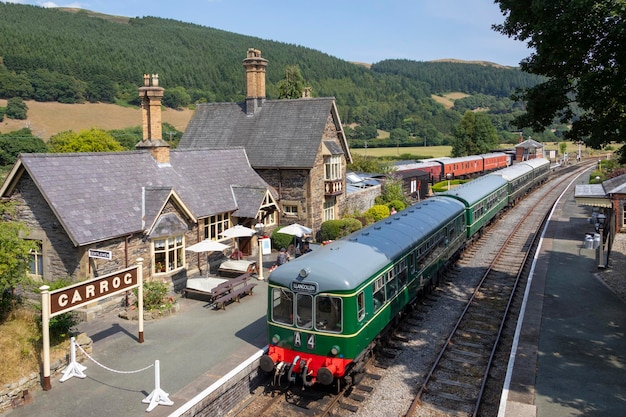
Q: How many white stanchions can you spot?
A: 2